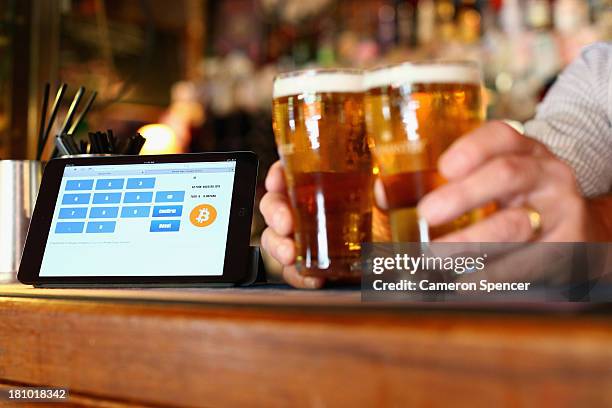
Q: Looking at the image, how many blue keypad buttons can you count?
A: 14